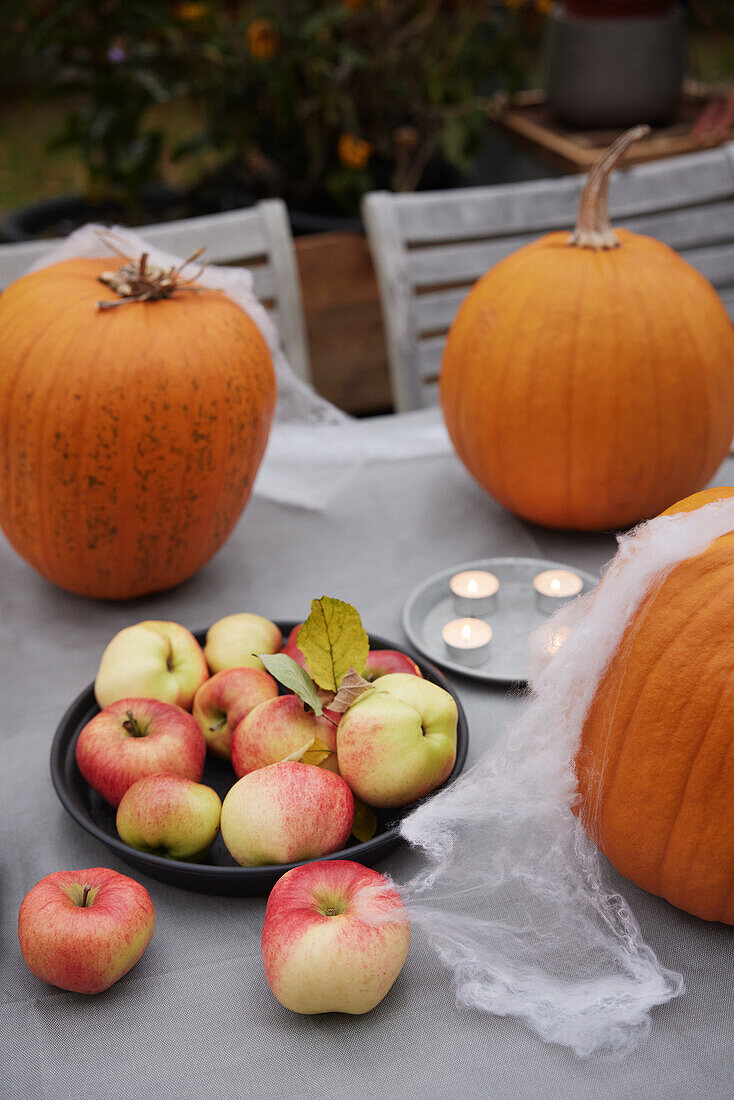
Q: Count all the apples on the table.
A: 12